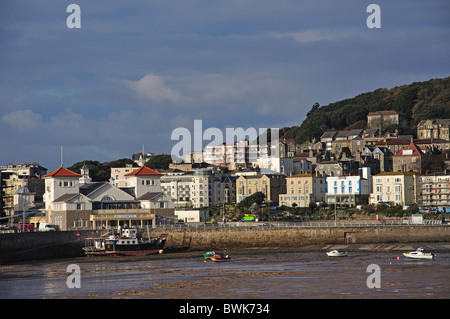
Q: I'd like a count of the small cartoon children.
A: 0